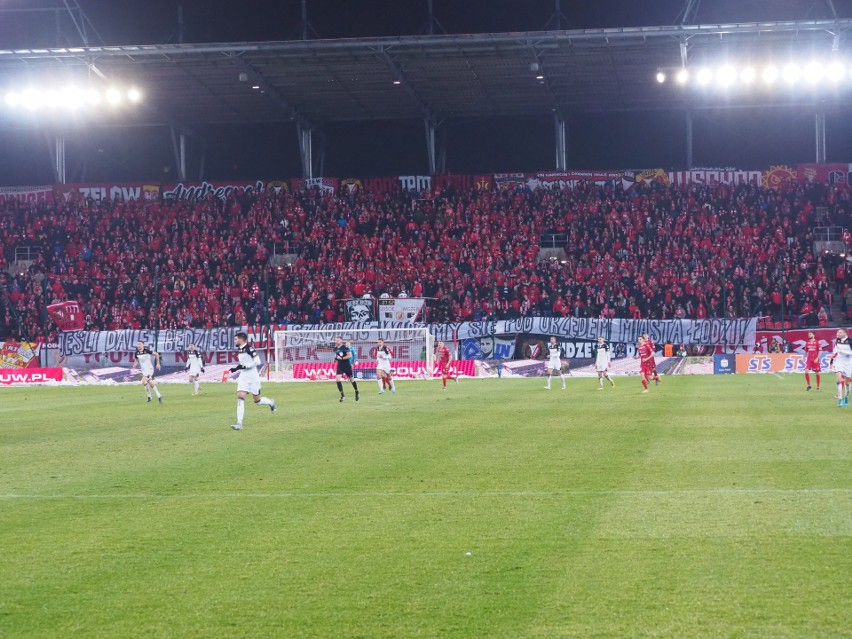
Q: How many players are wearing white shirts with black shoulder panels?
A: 7